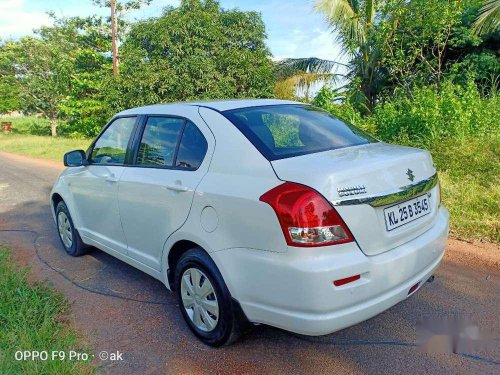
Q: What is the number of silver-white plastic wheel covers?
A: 2